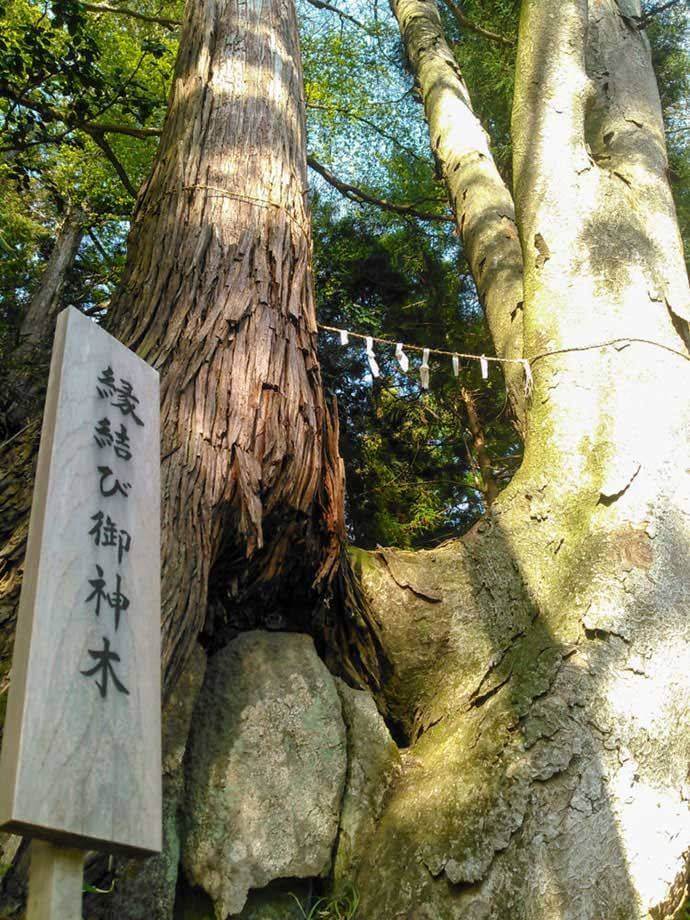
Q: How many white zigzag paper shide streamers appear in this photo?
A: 6